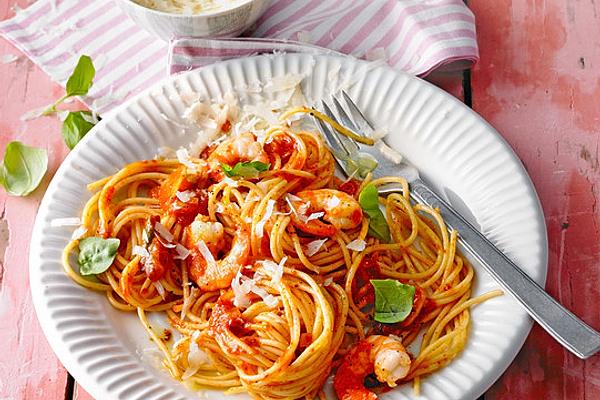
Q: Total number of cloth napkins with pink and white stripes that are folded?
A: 1